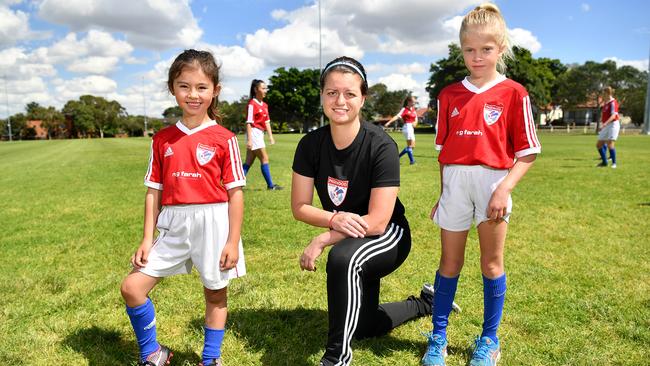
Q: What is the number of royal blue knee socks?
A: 10